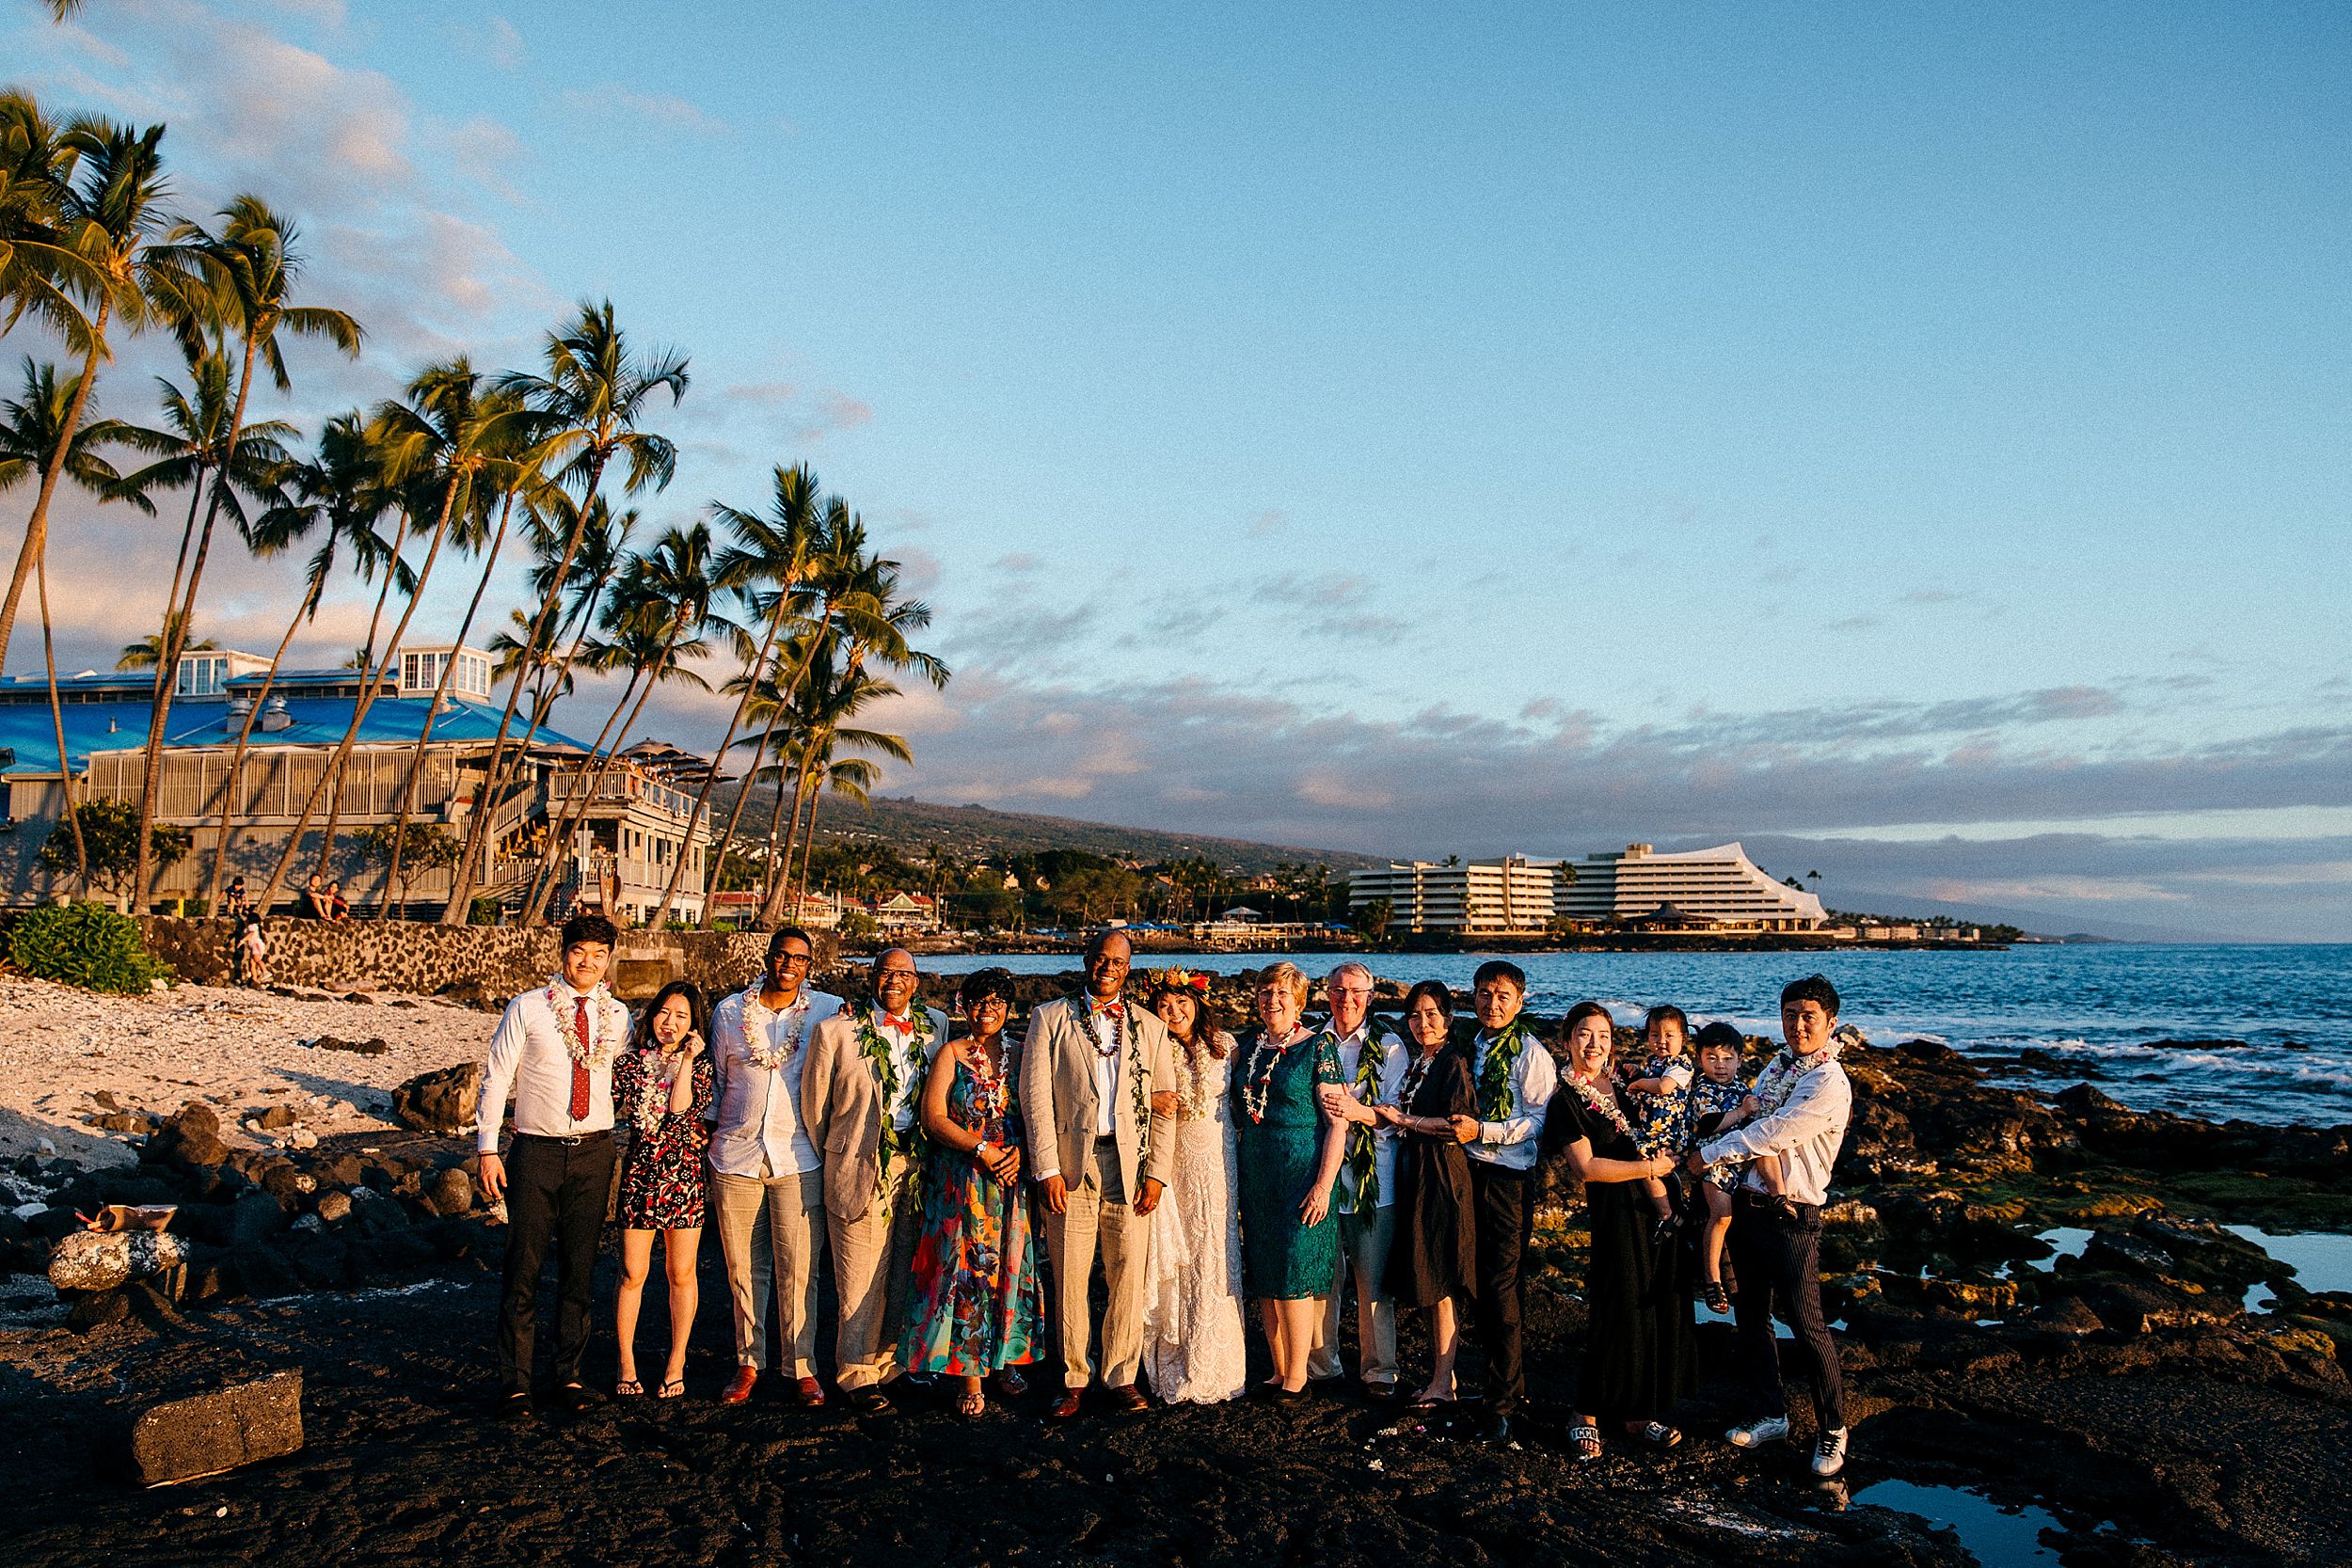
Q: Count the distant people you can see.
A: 4